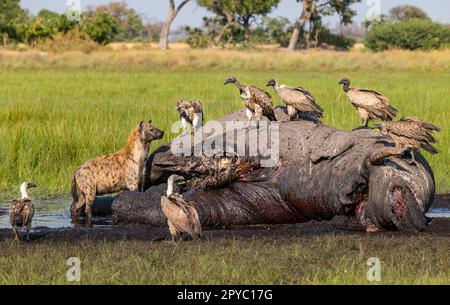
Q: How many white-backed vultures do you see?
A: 7